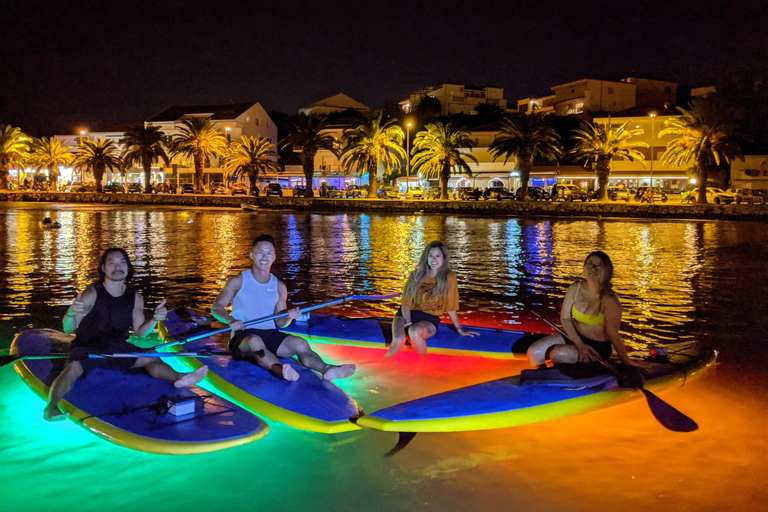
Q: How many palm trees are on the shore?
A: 12